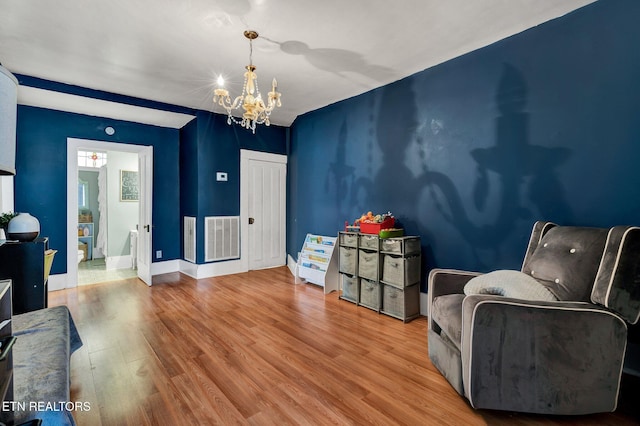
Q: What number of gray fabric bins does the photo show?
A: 9